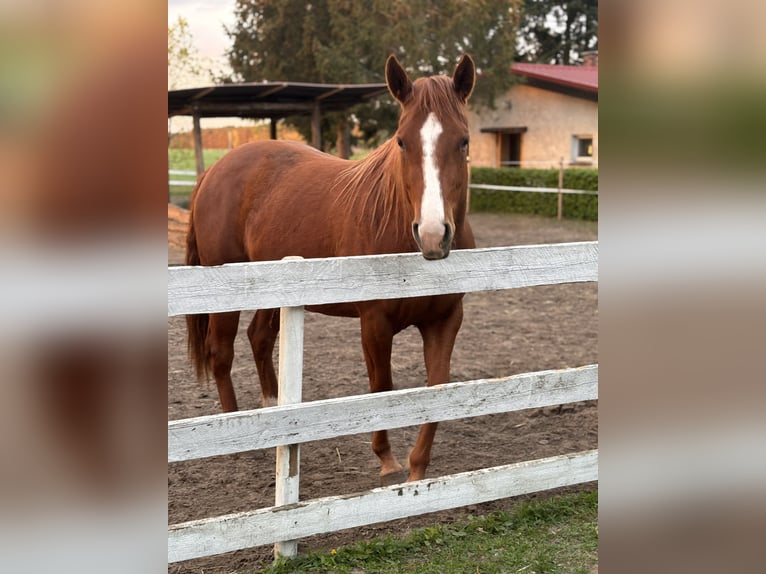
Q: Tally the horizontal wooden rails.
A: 3